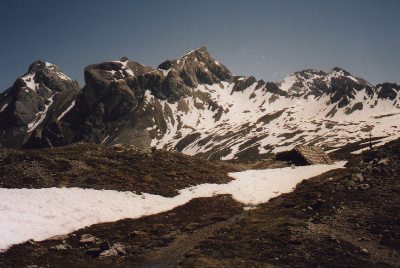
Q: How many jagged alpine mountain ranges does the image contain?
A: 1